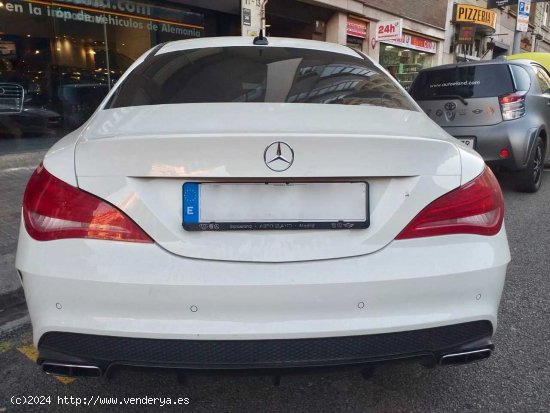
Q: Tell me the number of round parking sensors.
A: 4